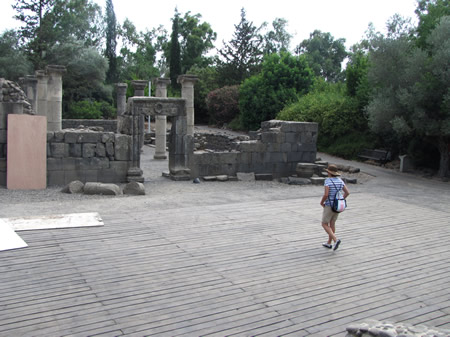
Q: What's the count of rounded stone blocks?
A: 3